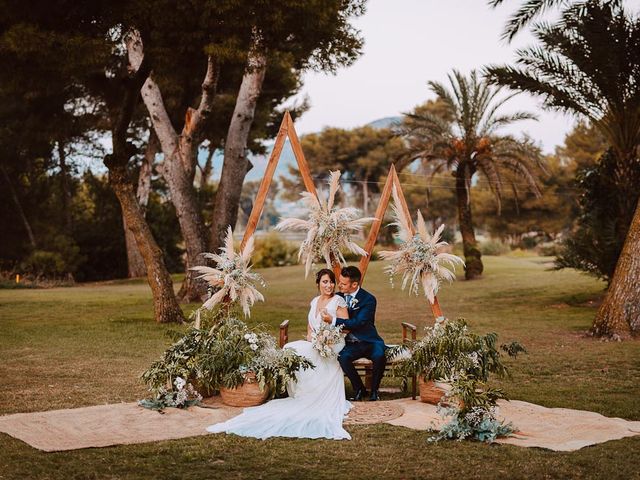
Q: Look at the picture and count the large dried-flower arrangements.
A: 3